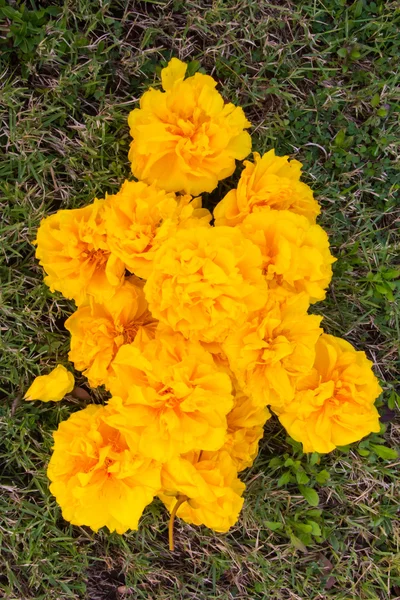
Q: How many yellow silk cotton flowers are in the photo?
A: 13